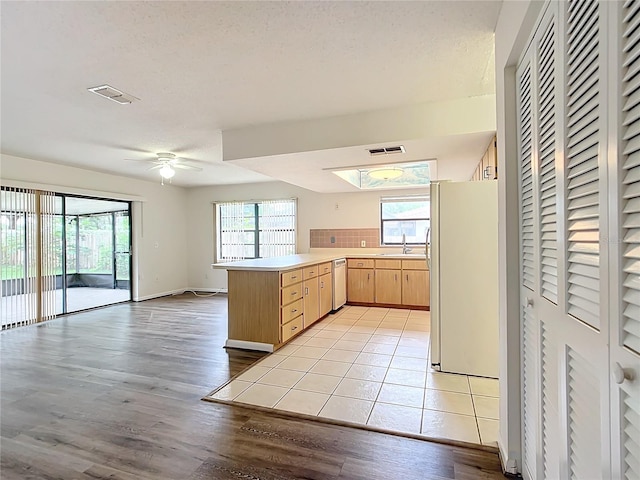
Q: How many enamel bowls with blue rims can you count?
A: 0